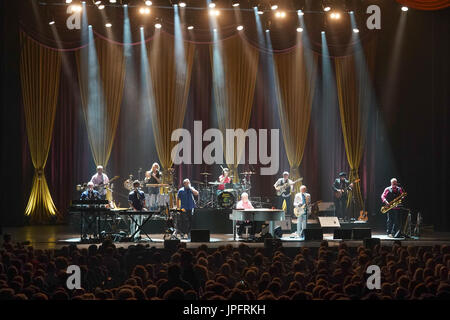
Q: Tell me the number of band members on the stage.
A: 11